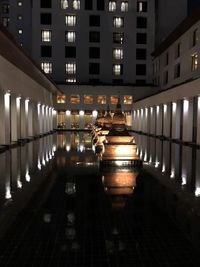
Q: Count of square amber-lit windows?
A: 6